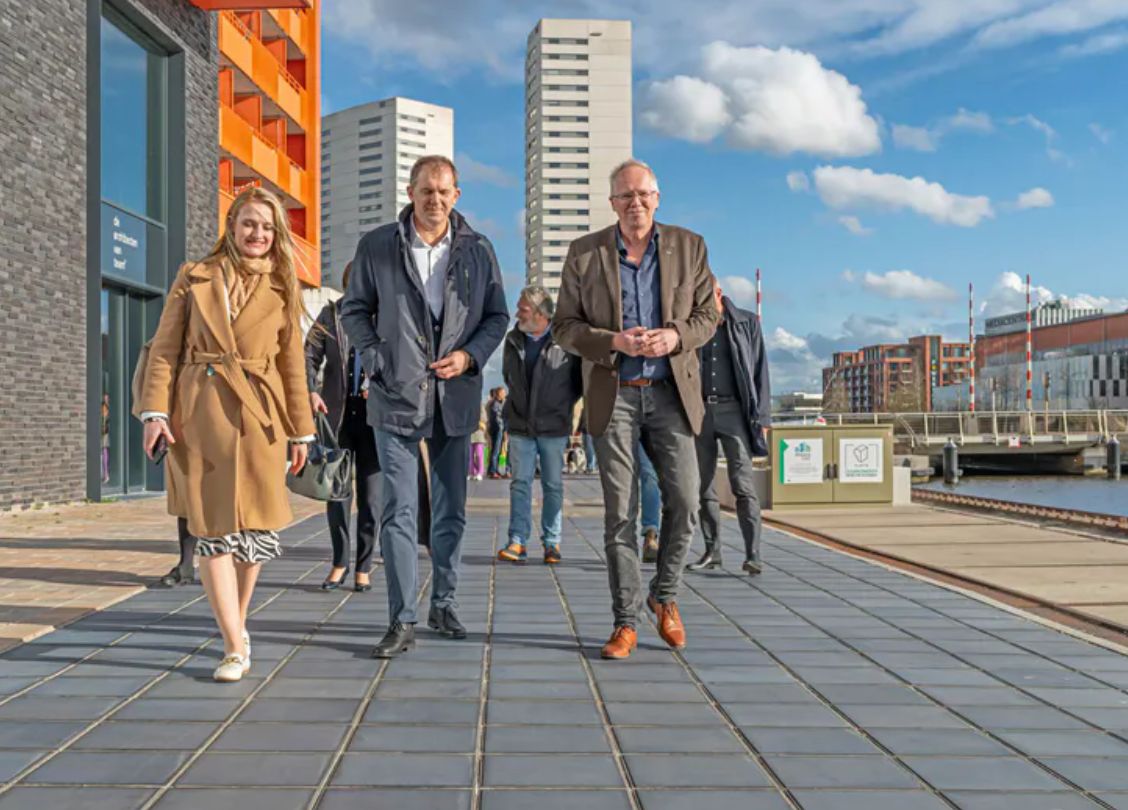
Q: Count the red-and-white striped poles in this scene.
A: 3